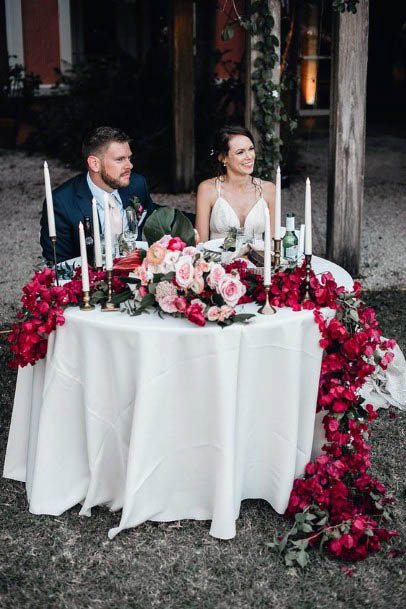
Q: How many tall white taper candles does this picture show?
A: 7